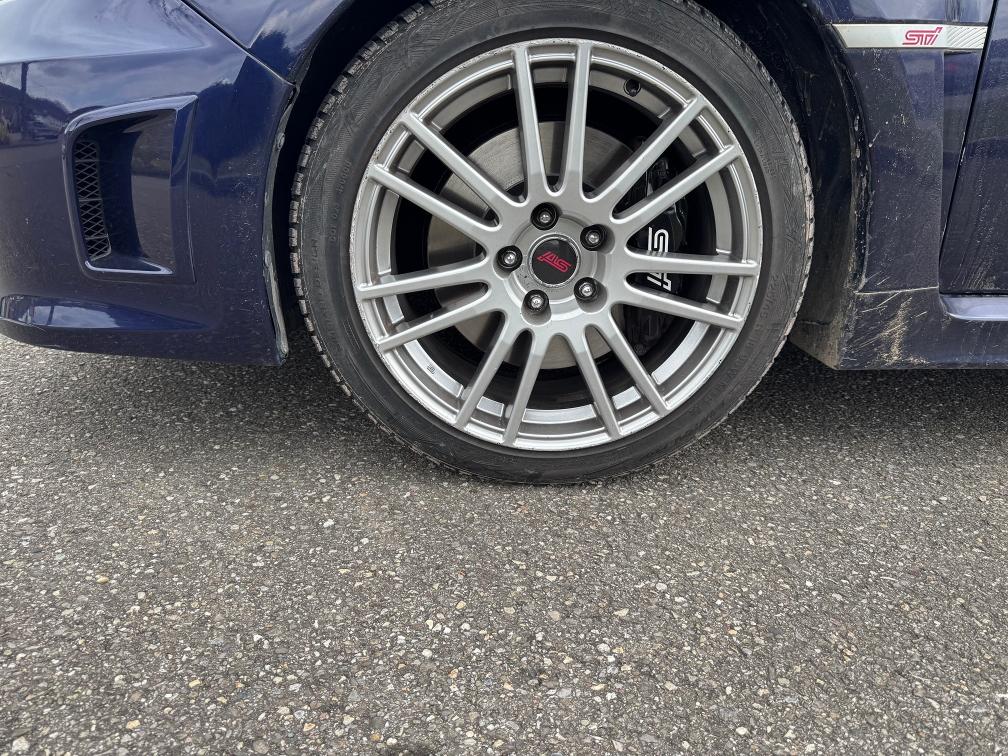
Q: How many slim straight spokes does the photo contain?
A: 14